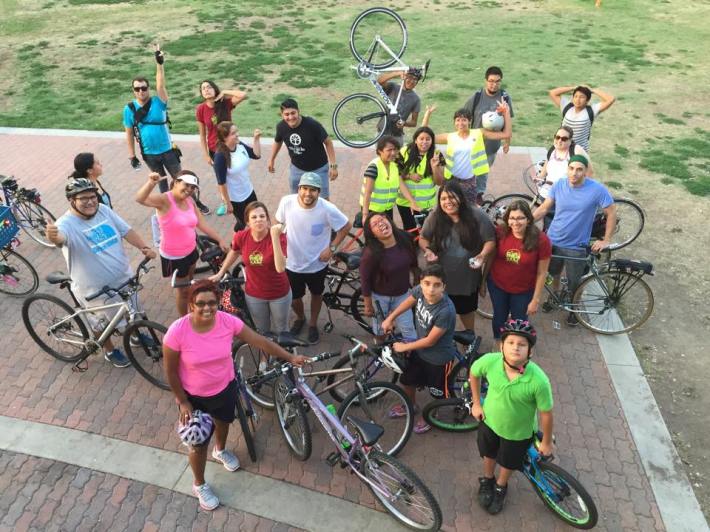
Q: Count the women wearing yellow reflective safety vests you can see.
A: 3